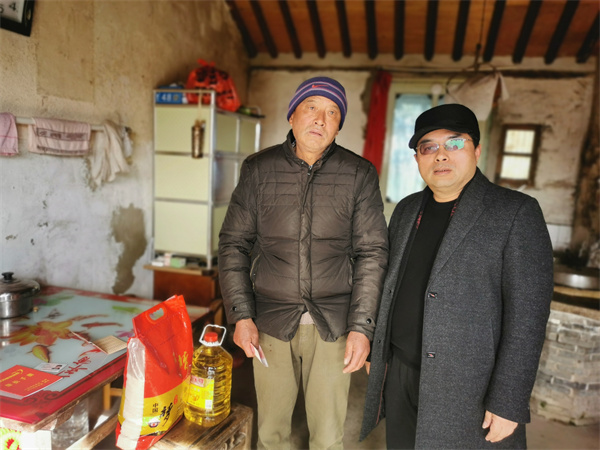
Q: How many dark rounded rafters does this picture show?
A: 13